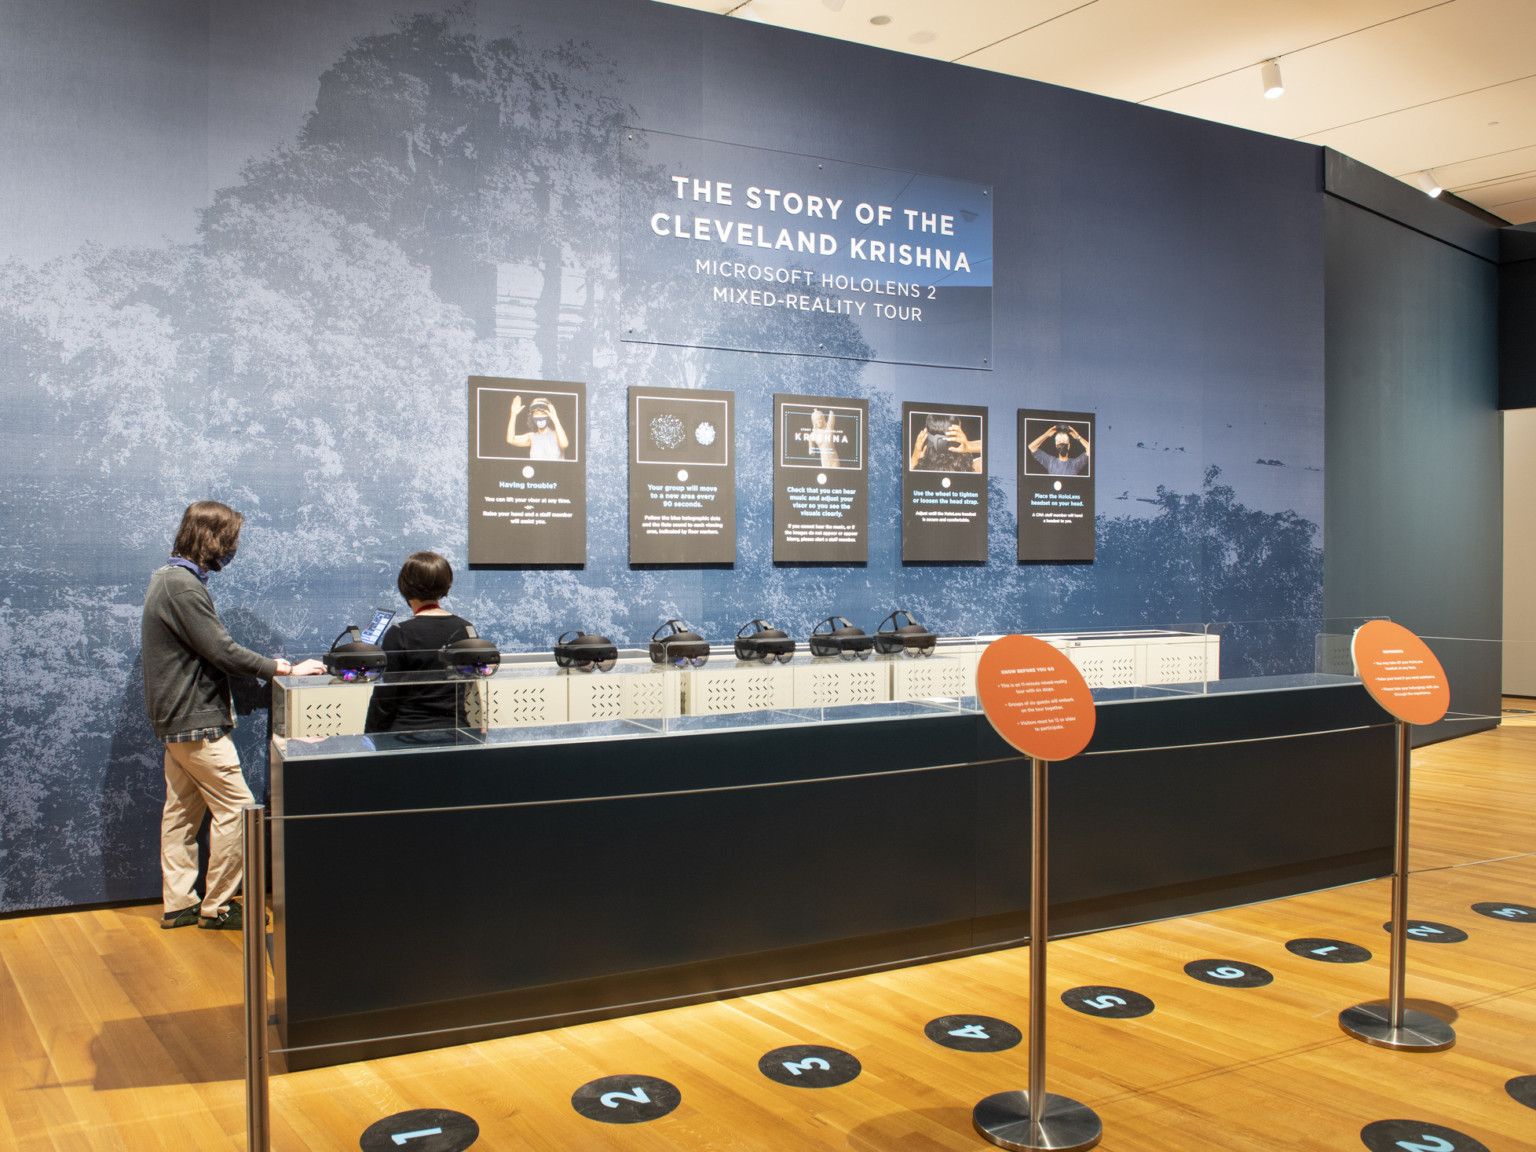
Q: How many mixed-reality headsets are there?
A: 7